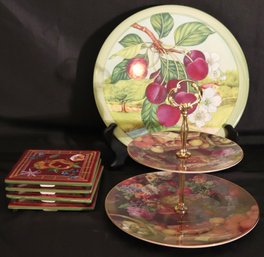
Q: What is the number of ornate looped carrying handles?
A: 1